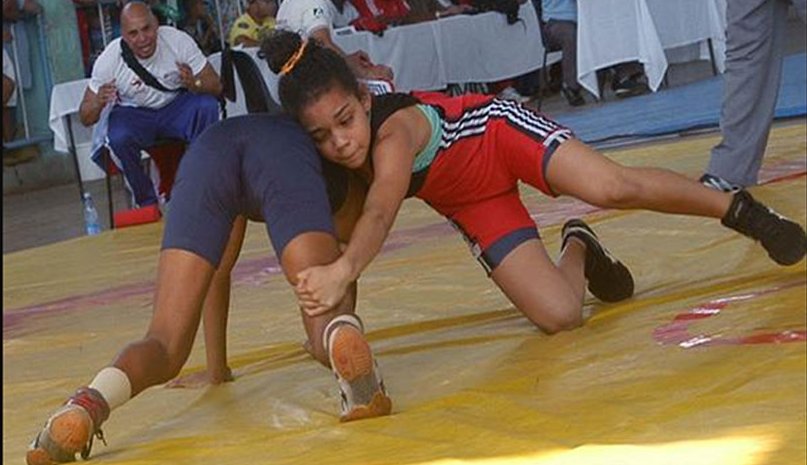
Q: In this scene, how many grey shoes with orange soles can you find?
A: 2